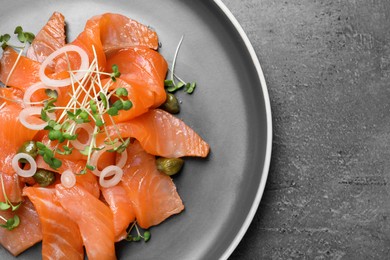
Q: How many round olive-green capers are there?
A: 4